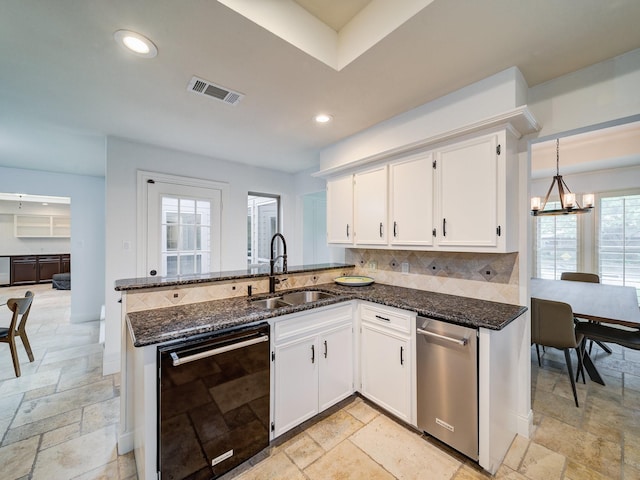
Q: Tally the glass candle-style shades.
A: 3